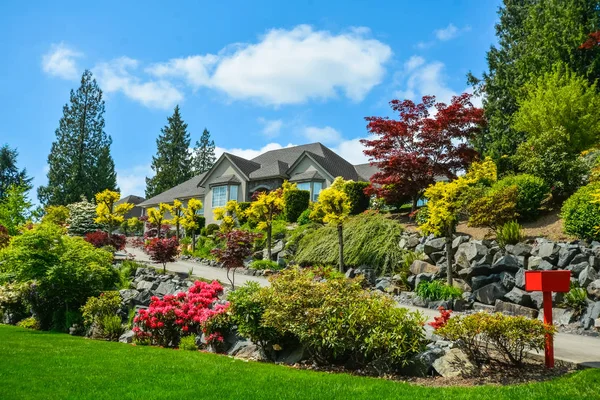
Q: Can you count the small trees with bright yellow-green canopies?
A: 8